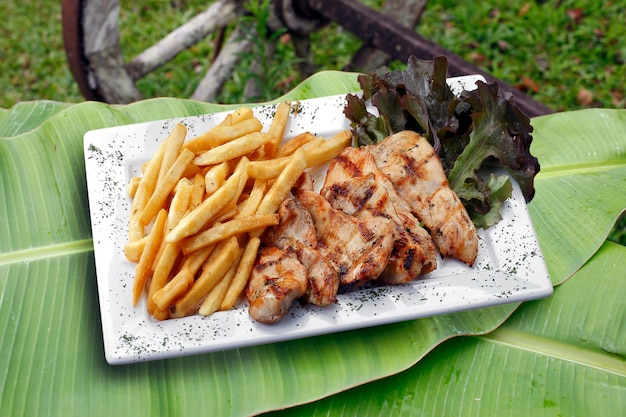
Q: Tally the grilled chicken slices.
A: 5